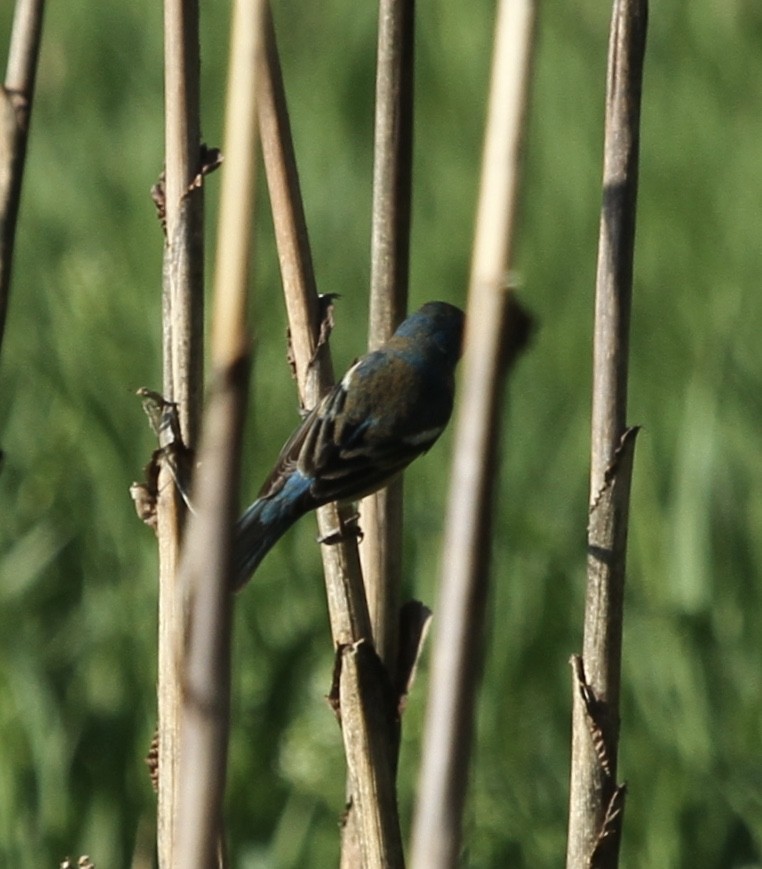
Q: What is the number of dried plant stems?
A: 7